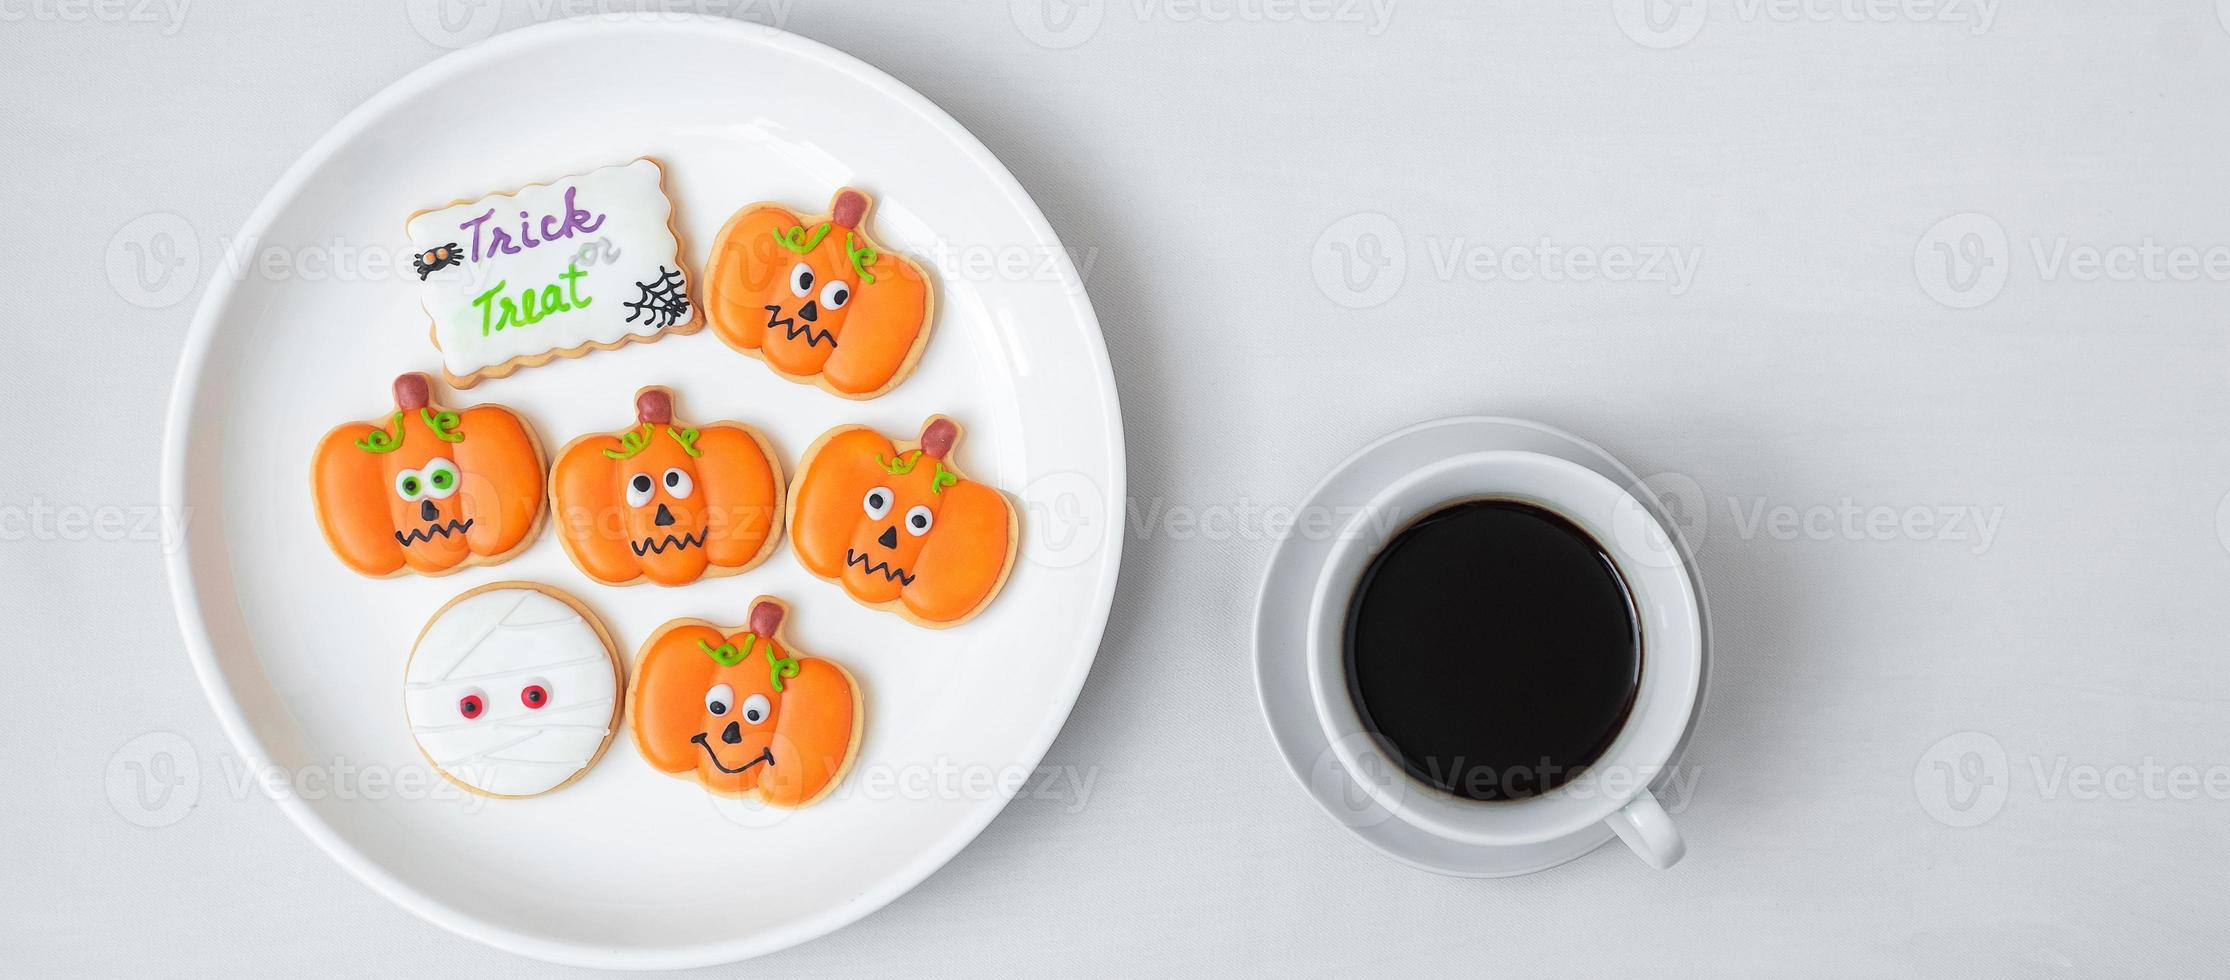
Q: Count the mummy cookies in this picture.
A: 1